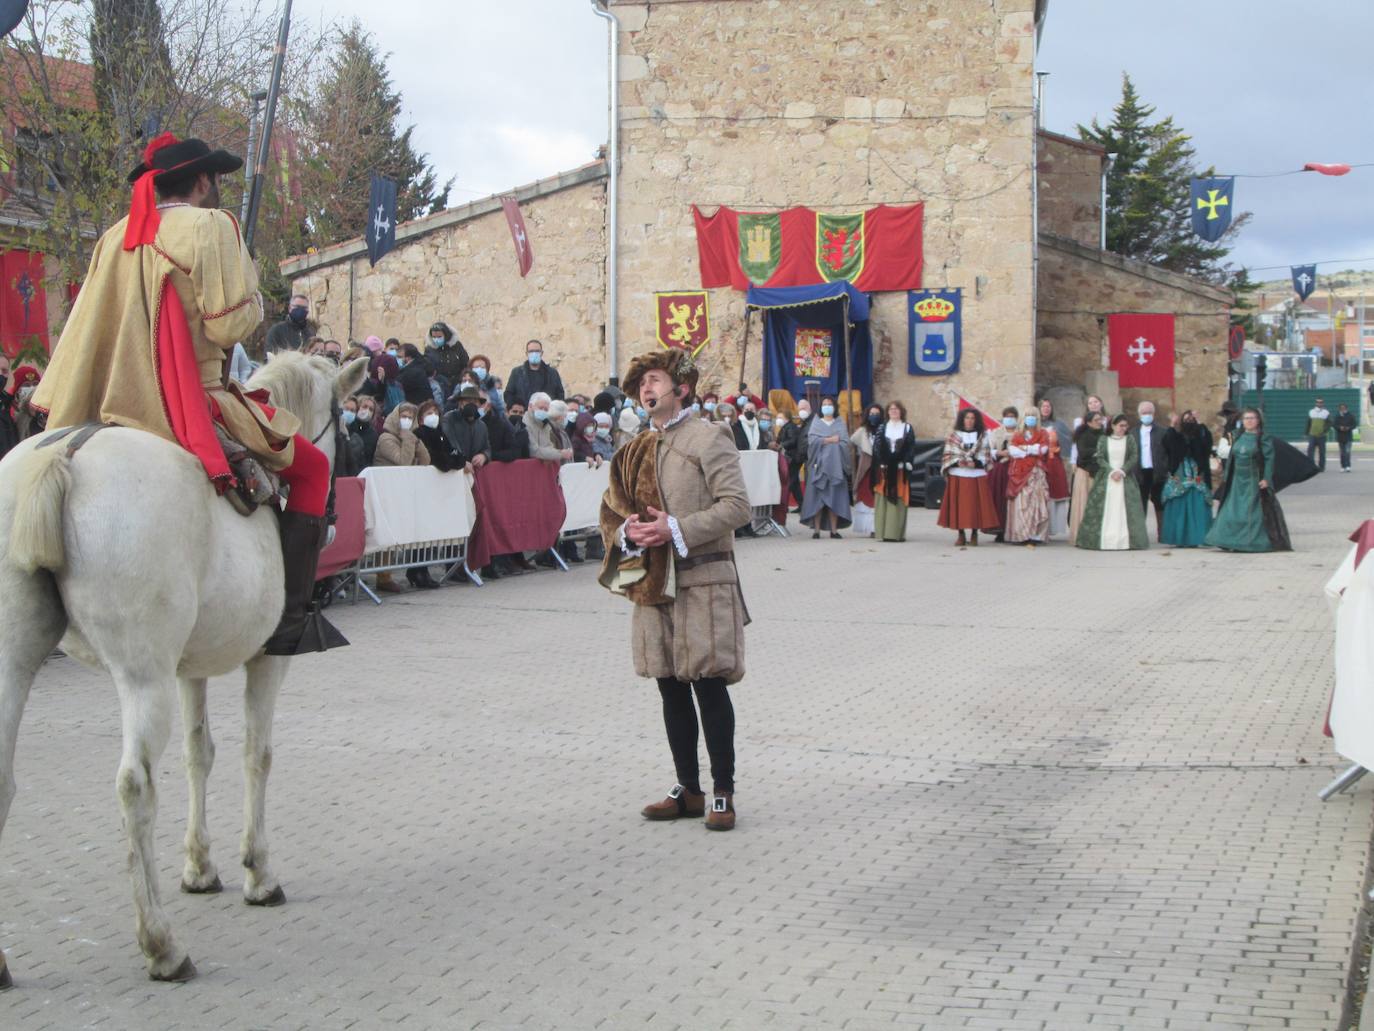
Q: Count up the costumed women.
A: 12